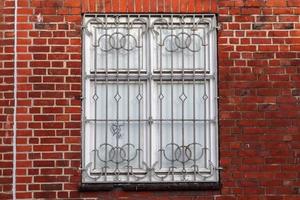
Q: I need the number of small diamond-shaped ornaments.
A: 6